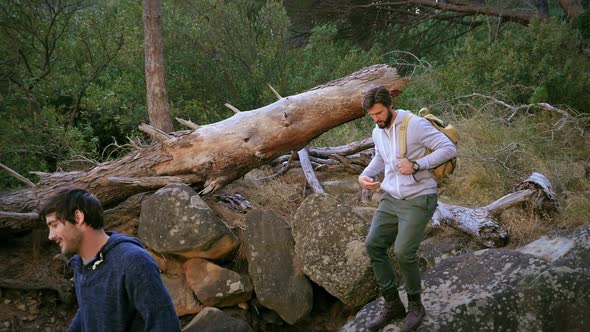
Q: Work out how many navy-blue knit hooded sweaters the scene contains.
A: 1